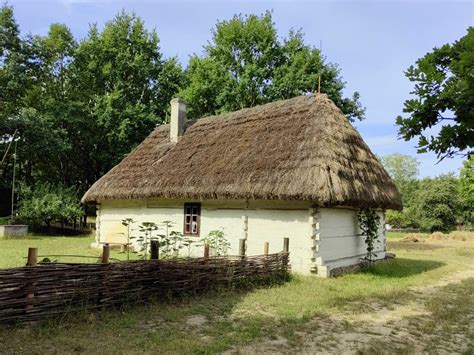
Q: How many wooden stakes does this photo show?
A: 7